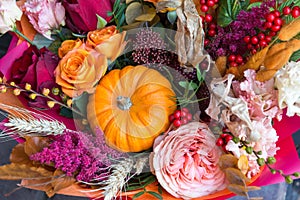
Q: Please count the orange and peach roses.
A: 3